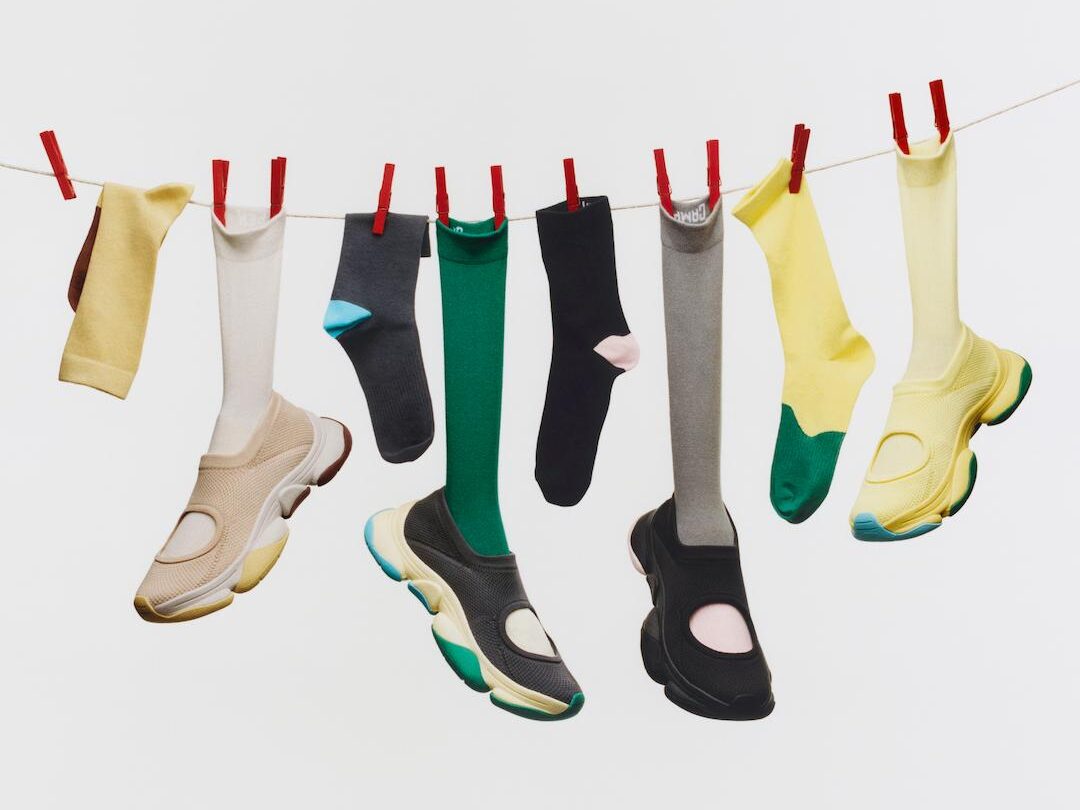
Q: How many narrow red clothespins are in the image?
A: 12